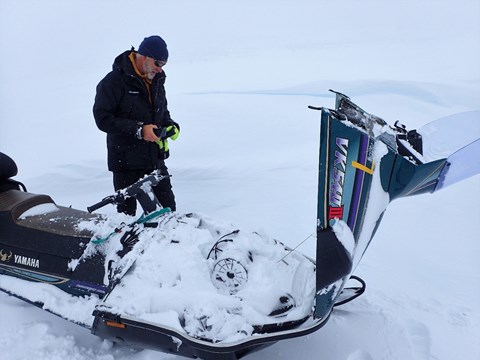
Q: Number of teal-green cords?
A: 2